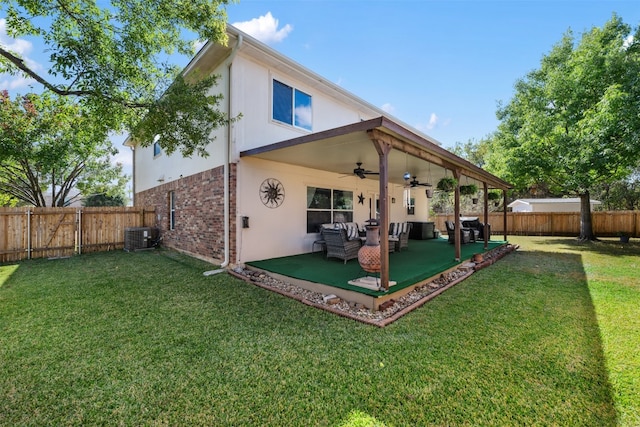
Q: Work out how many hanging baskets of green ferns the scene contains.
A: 3